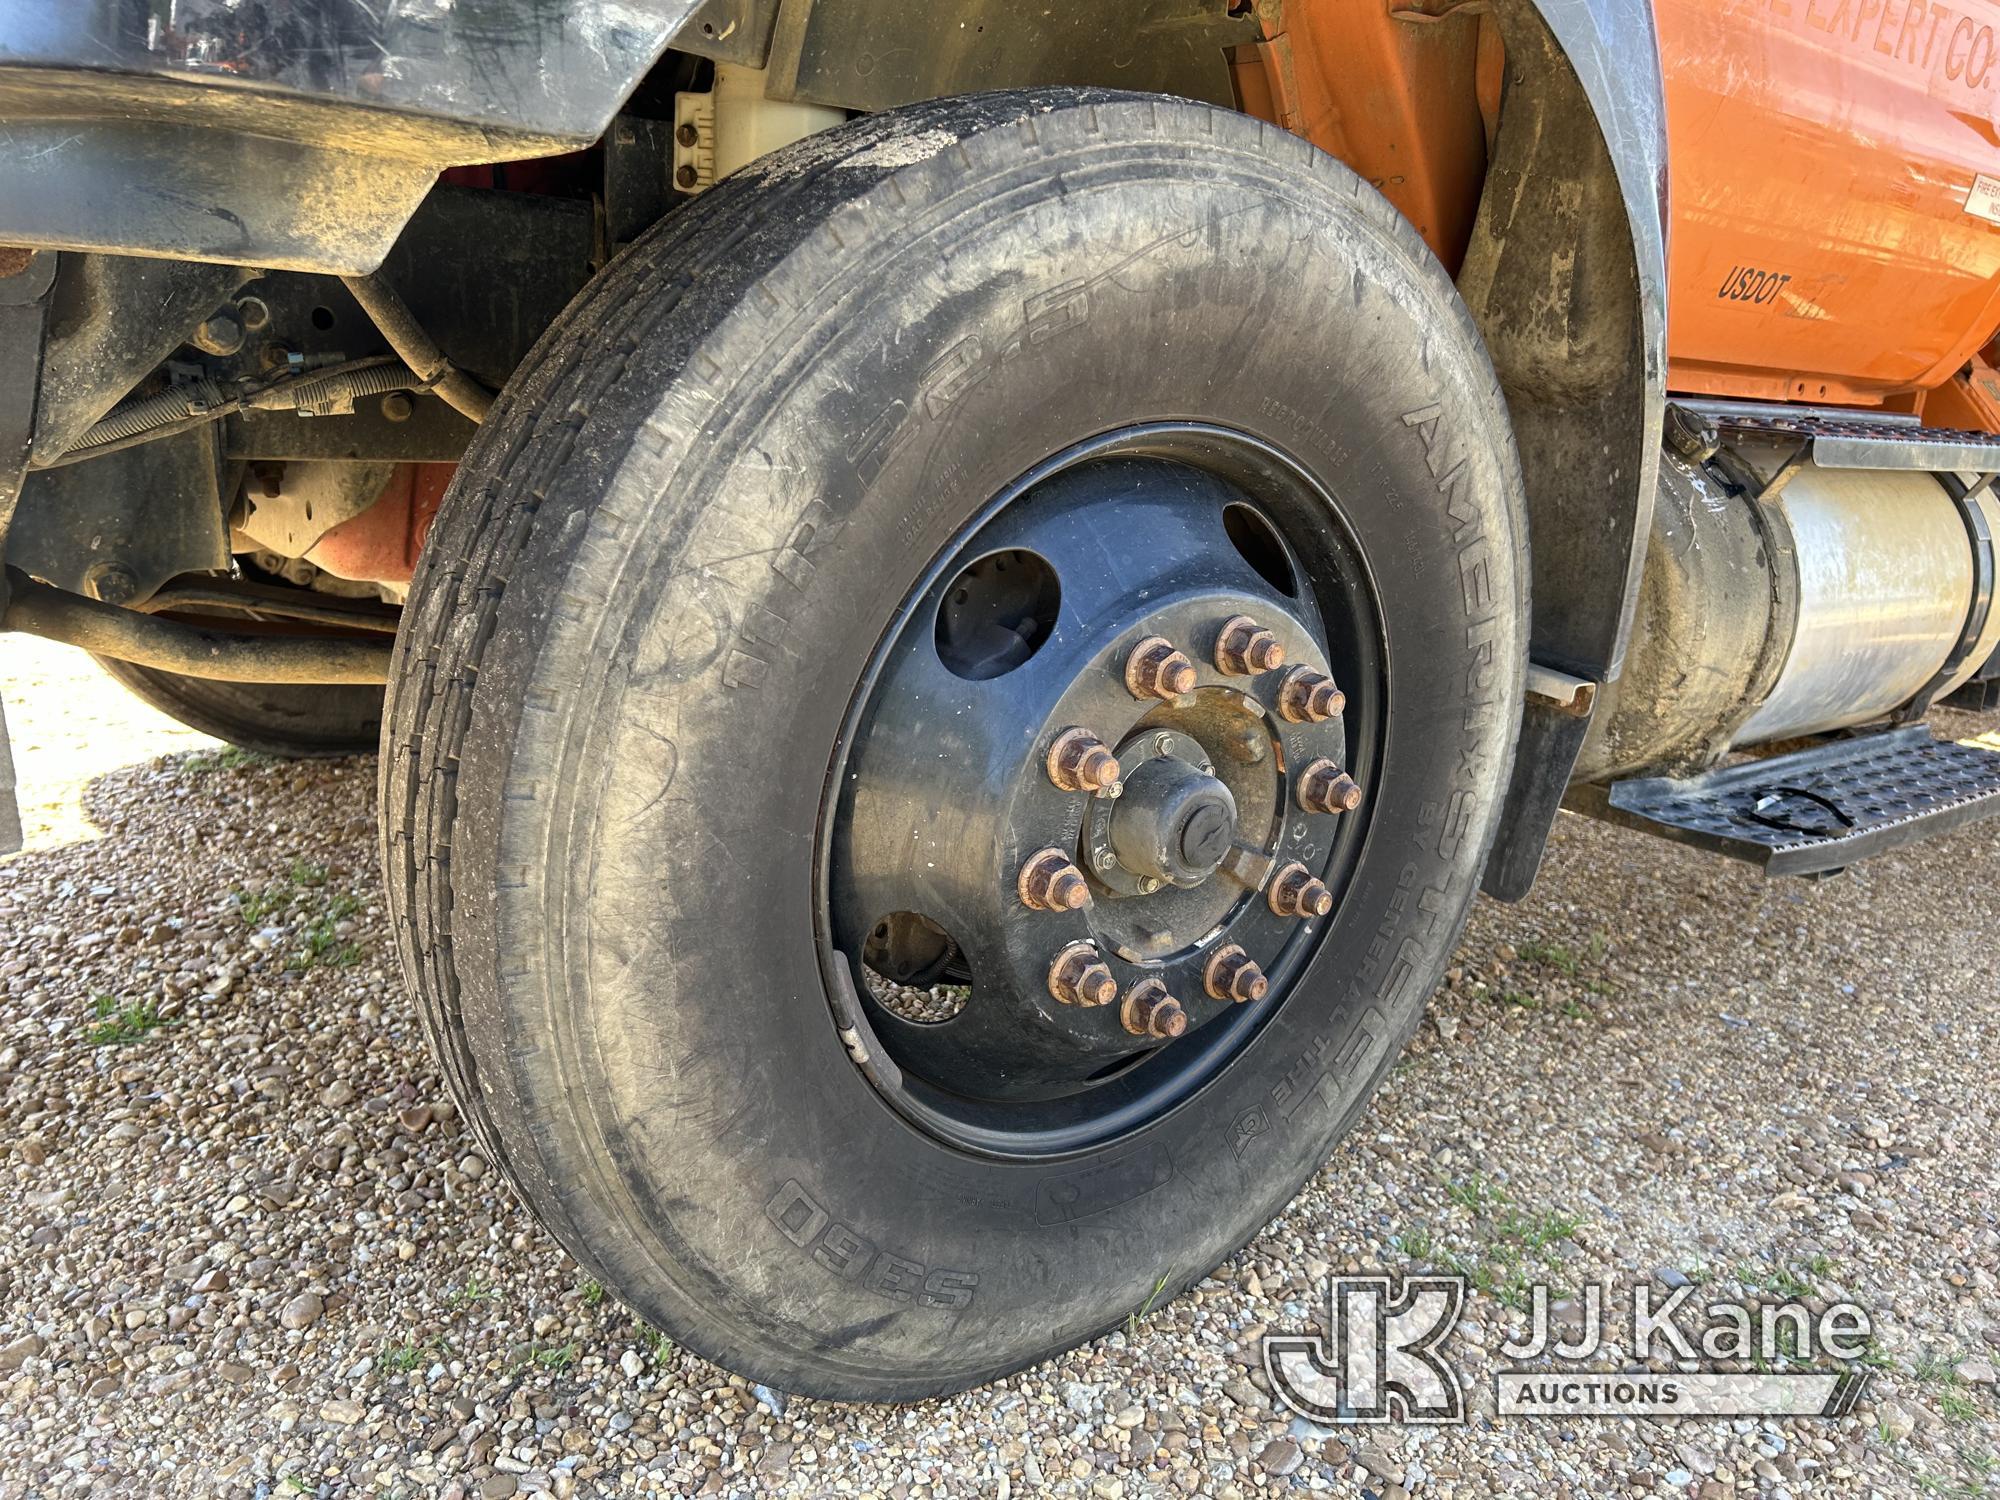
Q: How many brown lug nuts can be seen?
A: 10